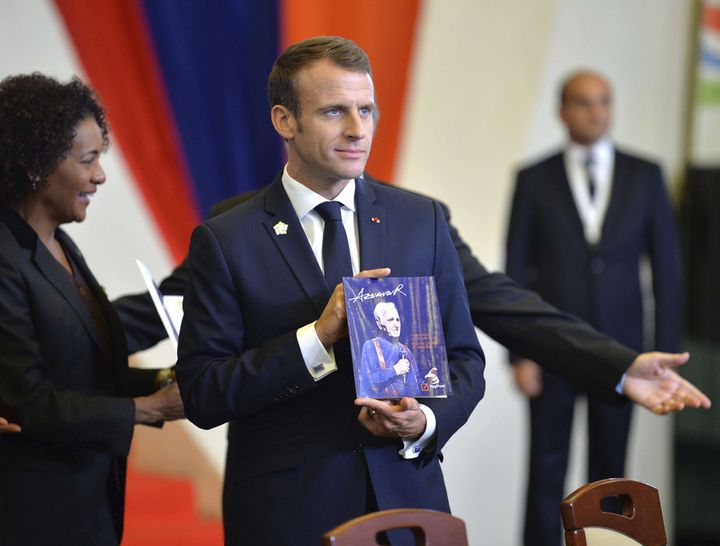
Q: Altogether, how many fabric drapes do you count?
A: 3